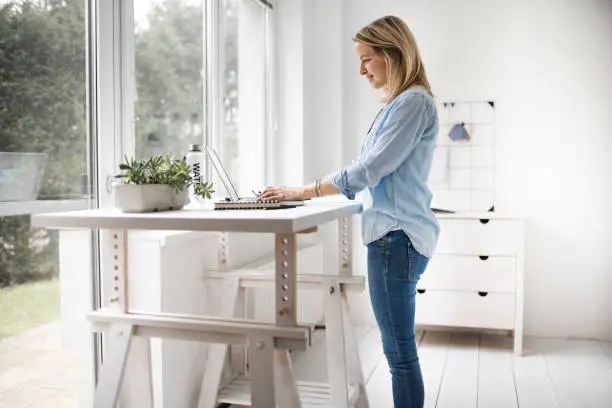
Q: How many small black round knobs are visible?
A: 4